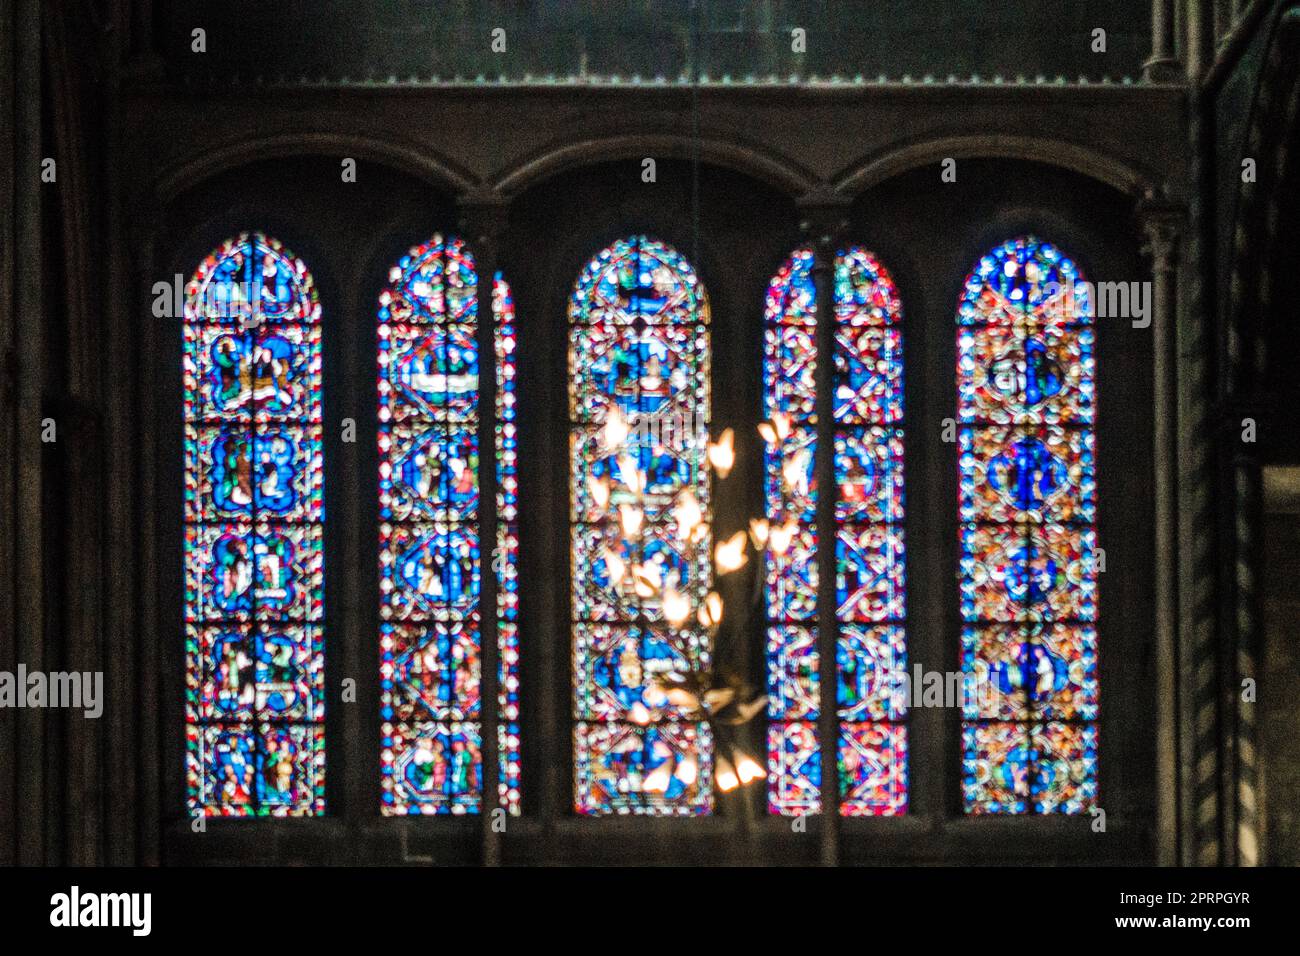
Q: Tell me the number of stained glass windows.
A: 5